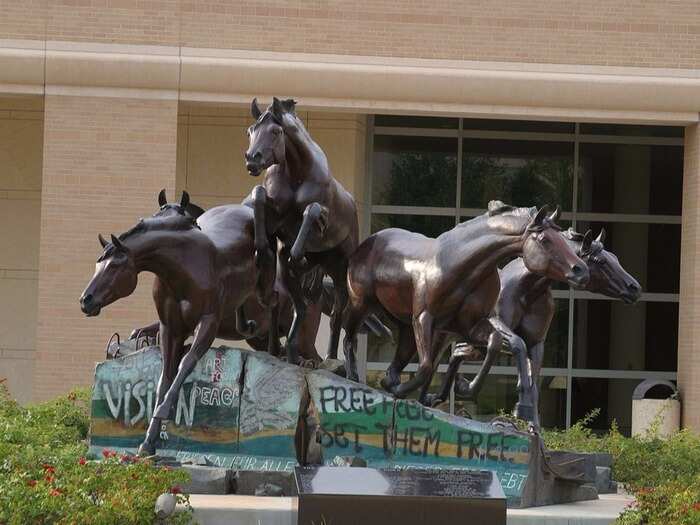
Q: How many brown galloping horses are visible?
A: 5